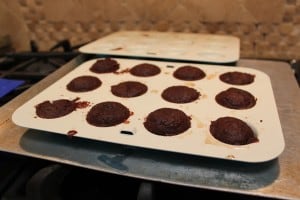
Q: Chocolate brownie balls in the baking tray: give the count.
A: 12